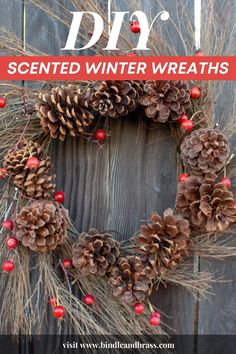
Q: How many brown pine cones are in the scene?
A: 10